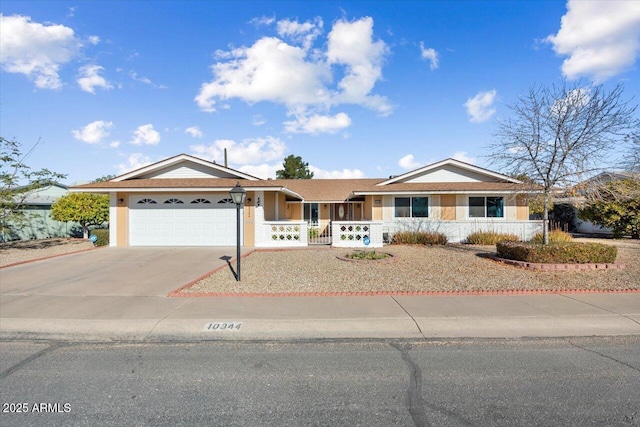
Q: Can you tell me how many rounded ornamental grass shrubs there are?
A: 3